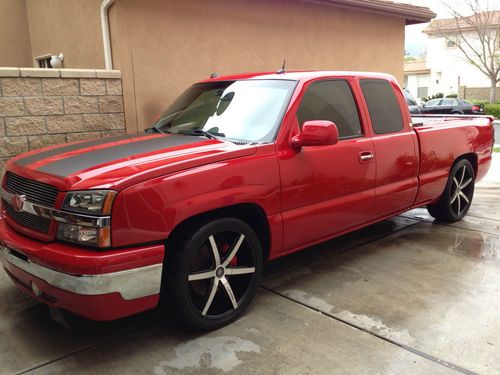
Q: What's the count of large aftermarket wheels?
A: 2